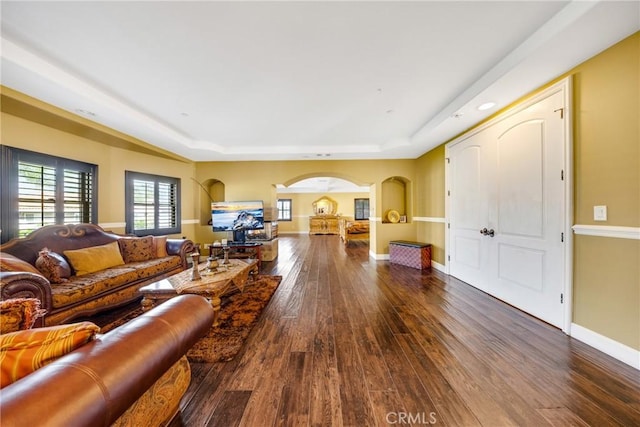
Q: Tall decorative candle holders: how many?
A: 2